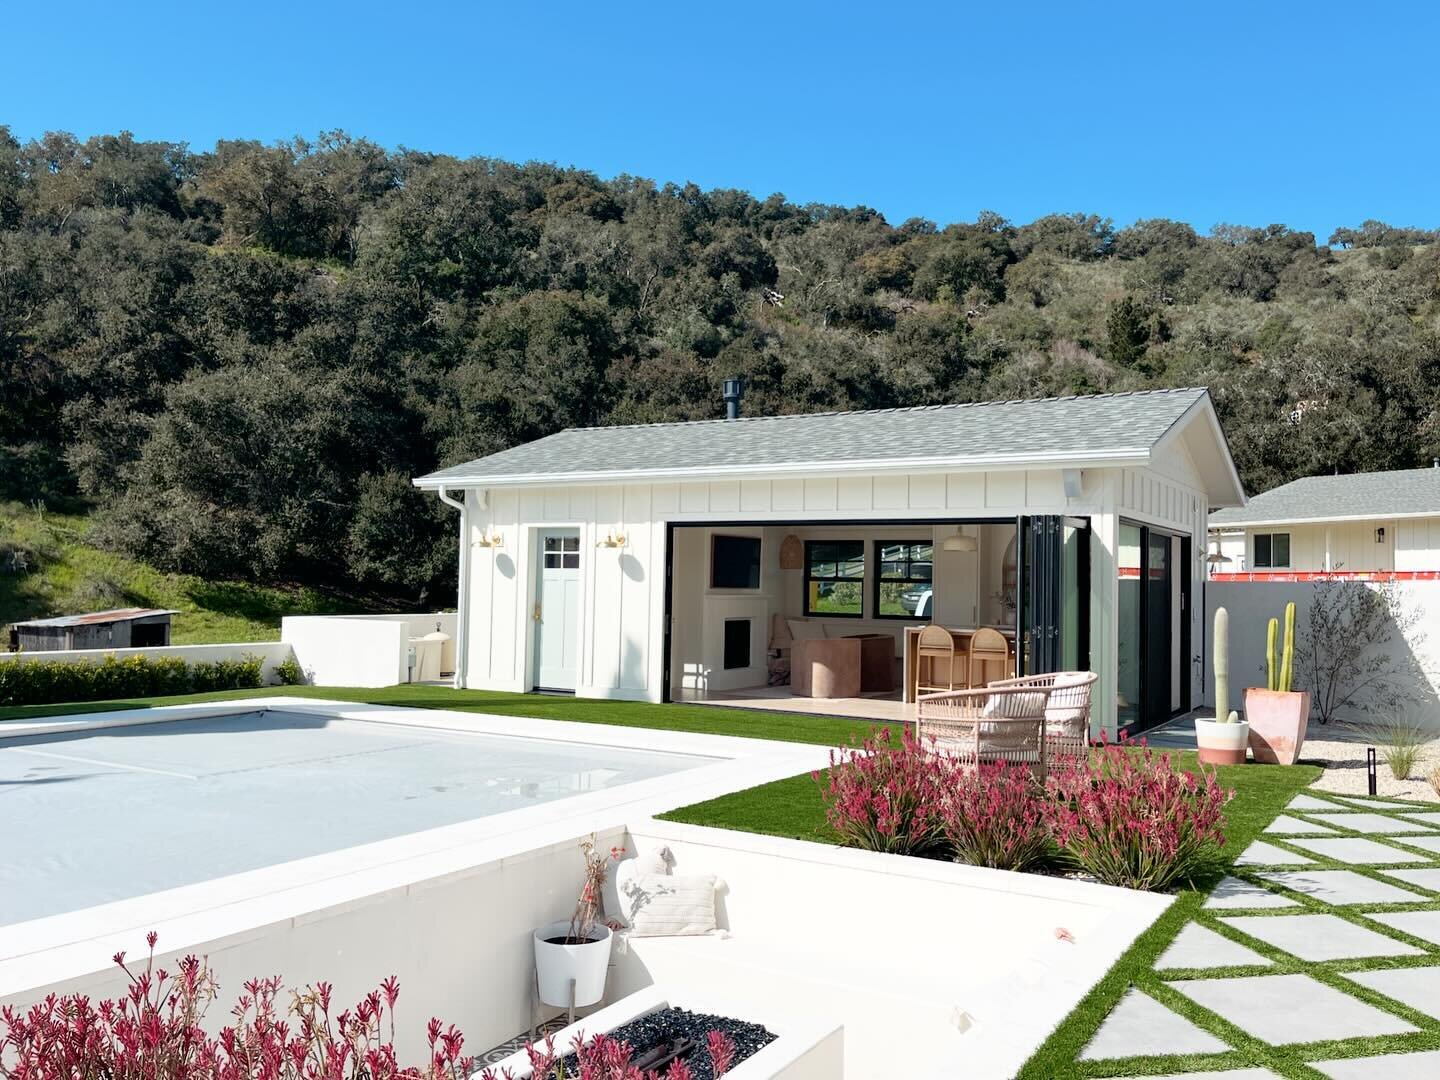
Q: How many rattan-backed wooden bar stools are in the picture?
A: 2